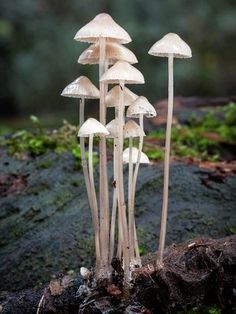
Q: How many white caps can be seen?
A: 11